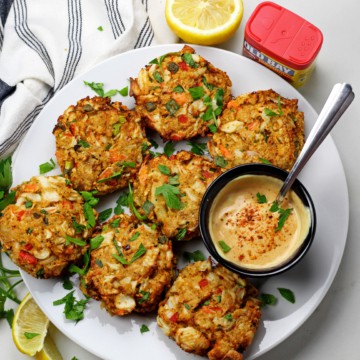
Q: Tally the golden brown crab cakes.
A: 7